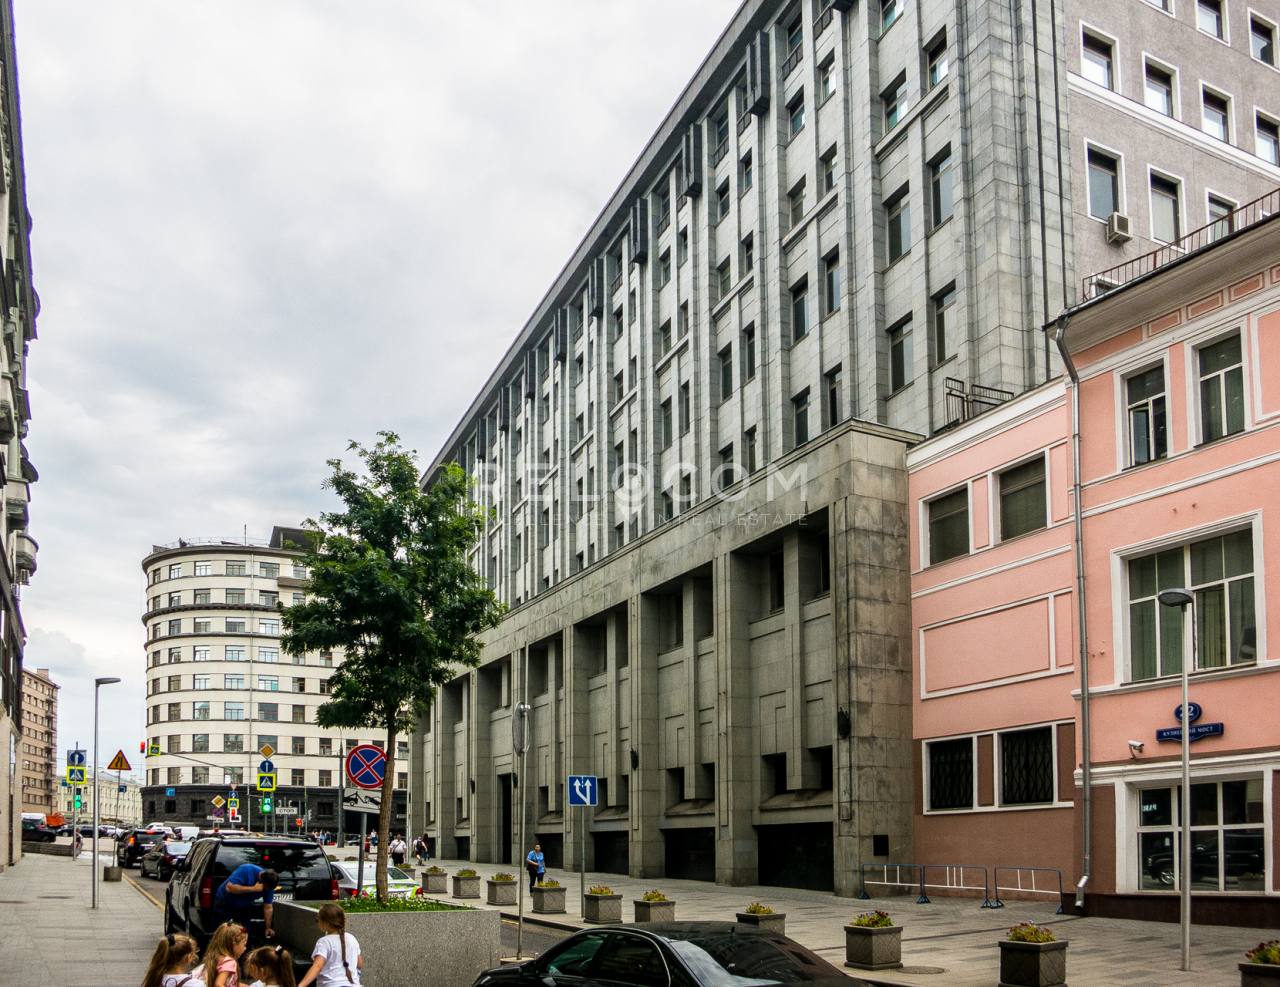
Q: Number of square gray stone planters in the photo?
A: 11